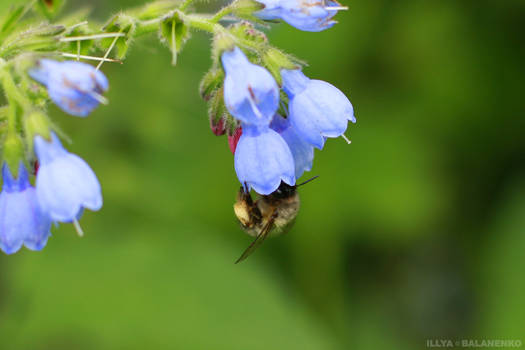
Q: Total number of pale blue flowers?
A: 8